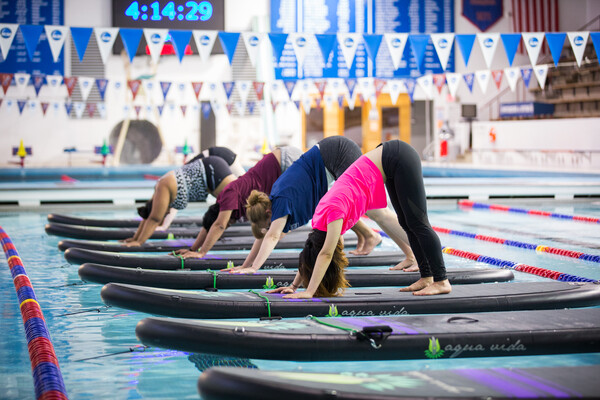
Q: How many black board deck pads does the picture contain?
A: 8